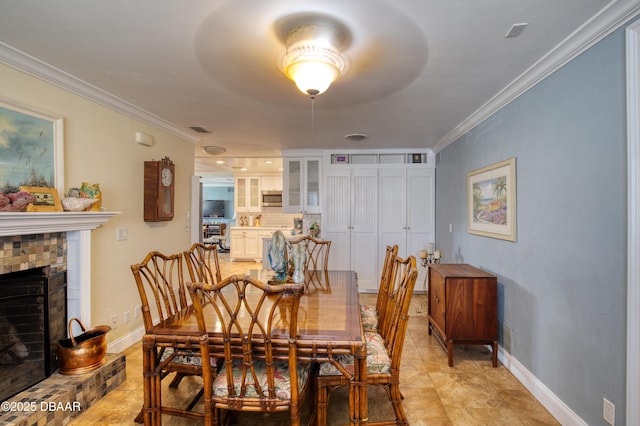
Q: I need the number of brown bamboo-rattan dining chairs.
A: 6